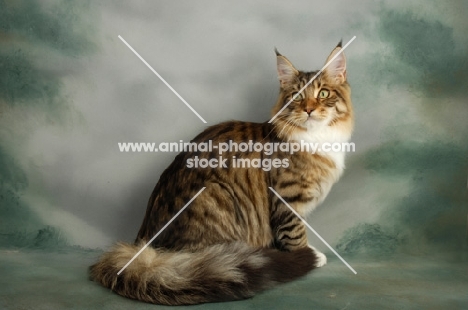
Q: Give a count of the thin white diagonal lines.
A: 4